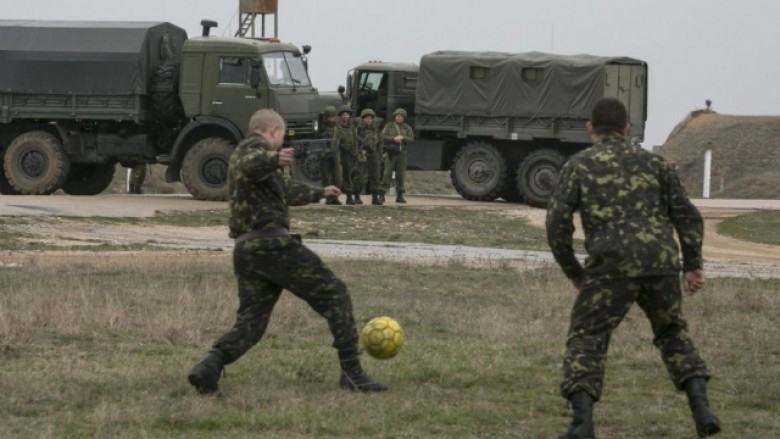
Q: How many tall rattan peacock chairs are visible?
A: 0